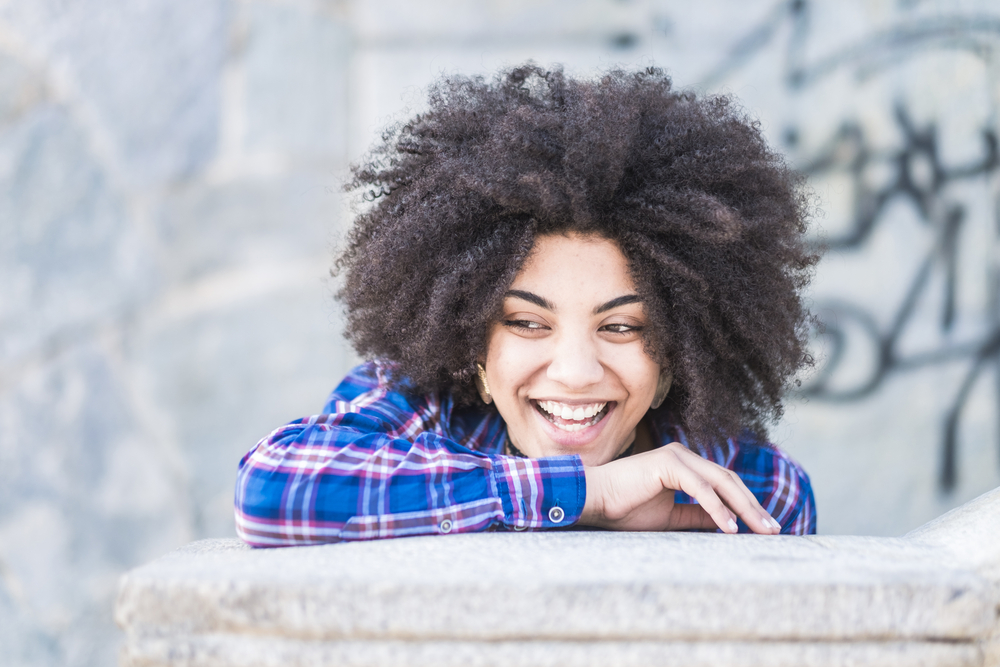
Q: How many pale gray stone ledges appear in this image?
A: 1